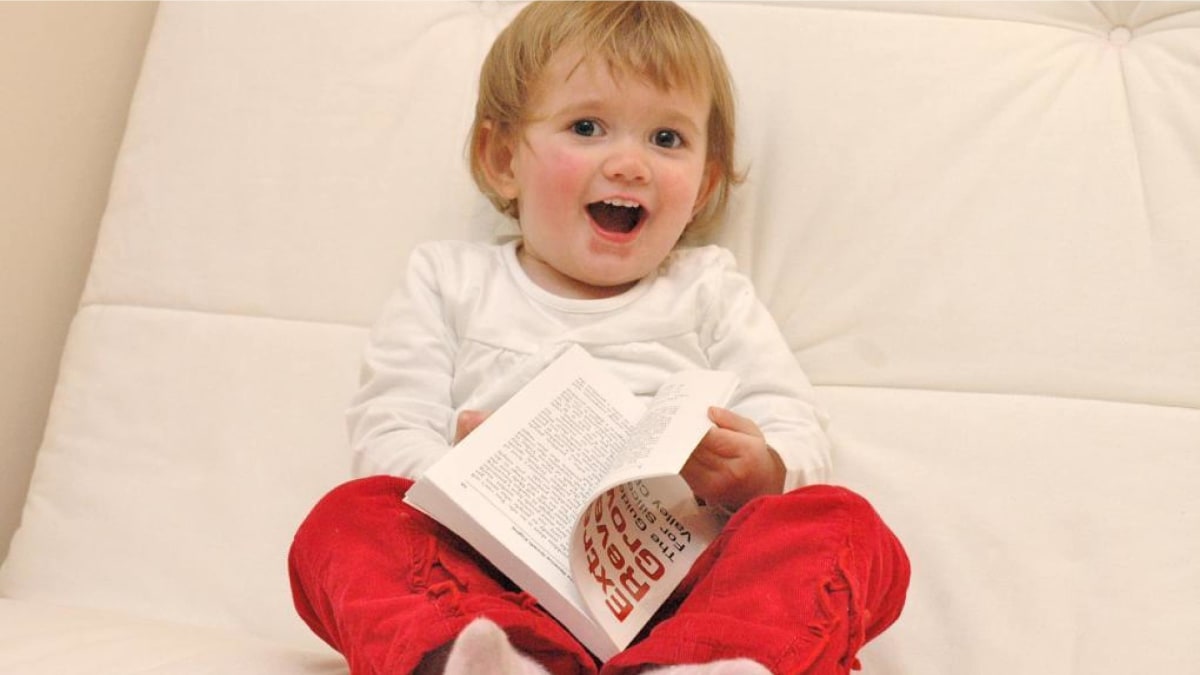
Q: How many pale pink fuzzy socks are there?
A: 2